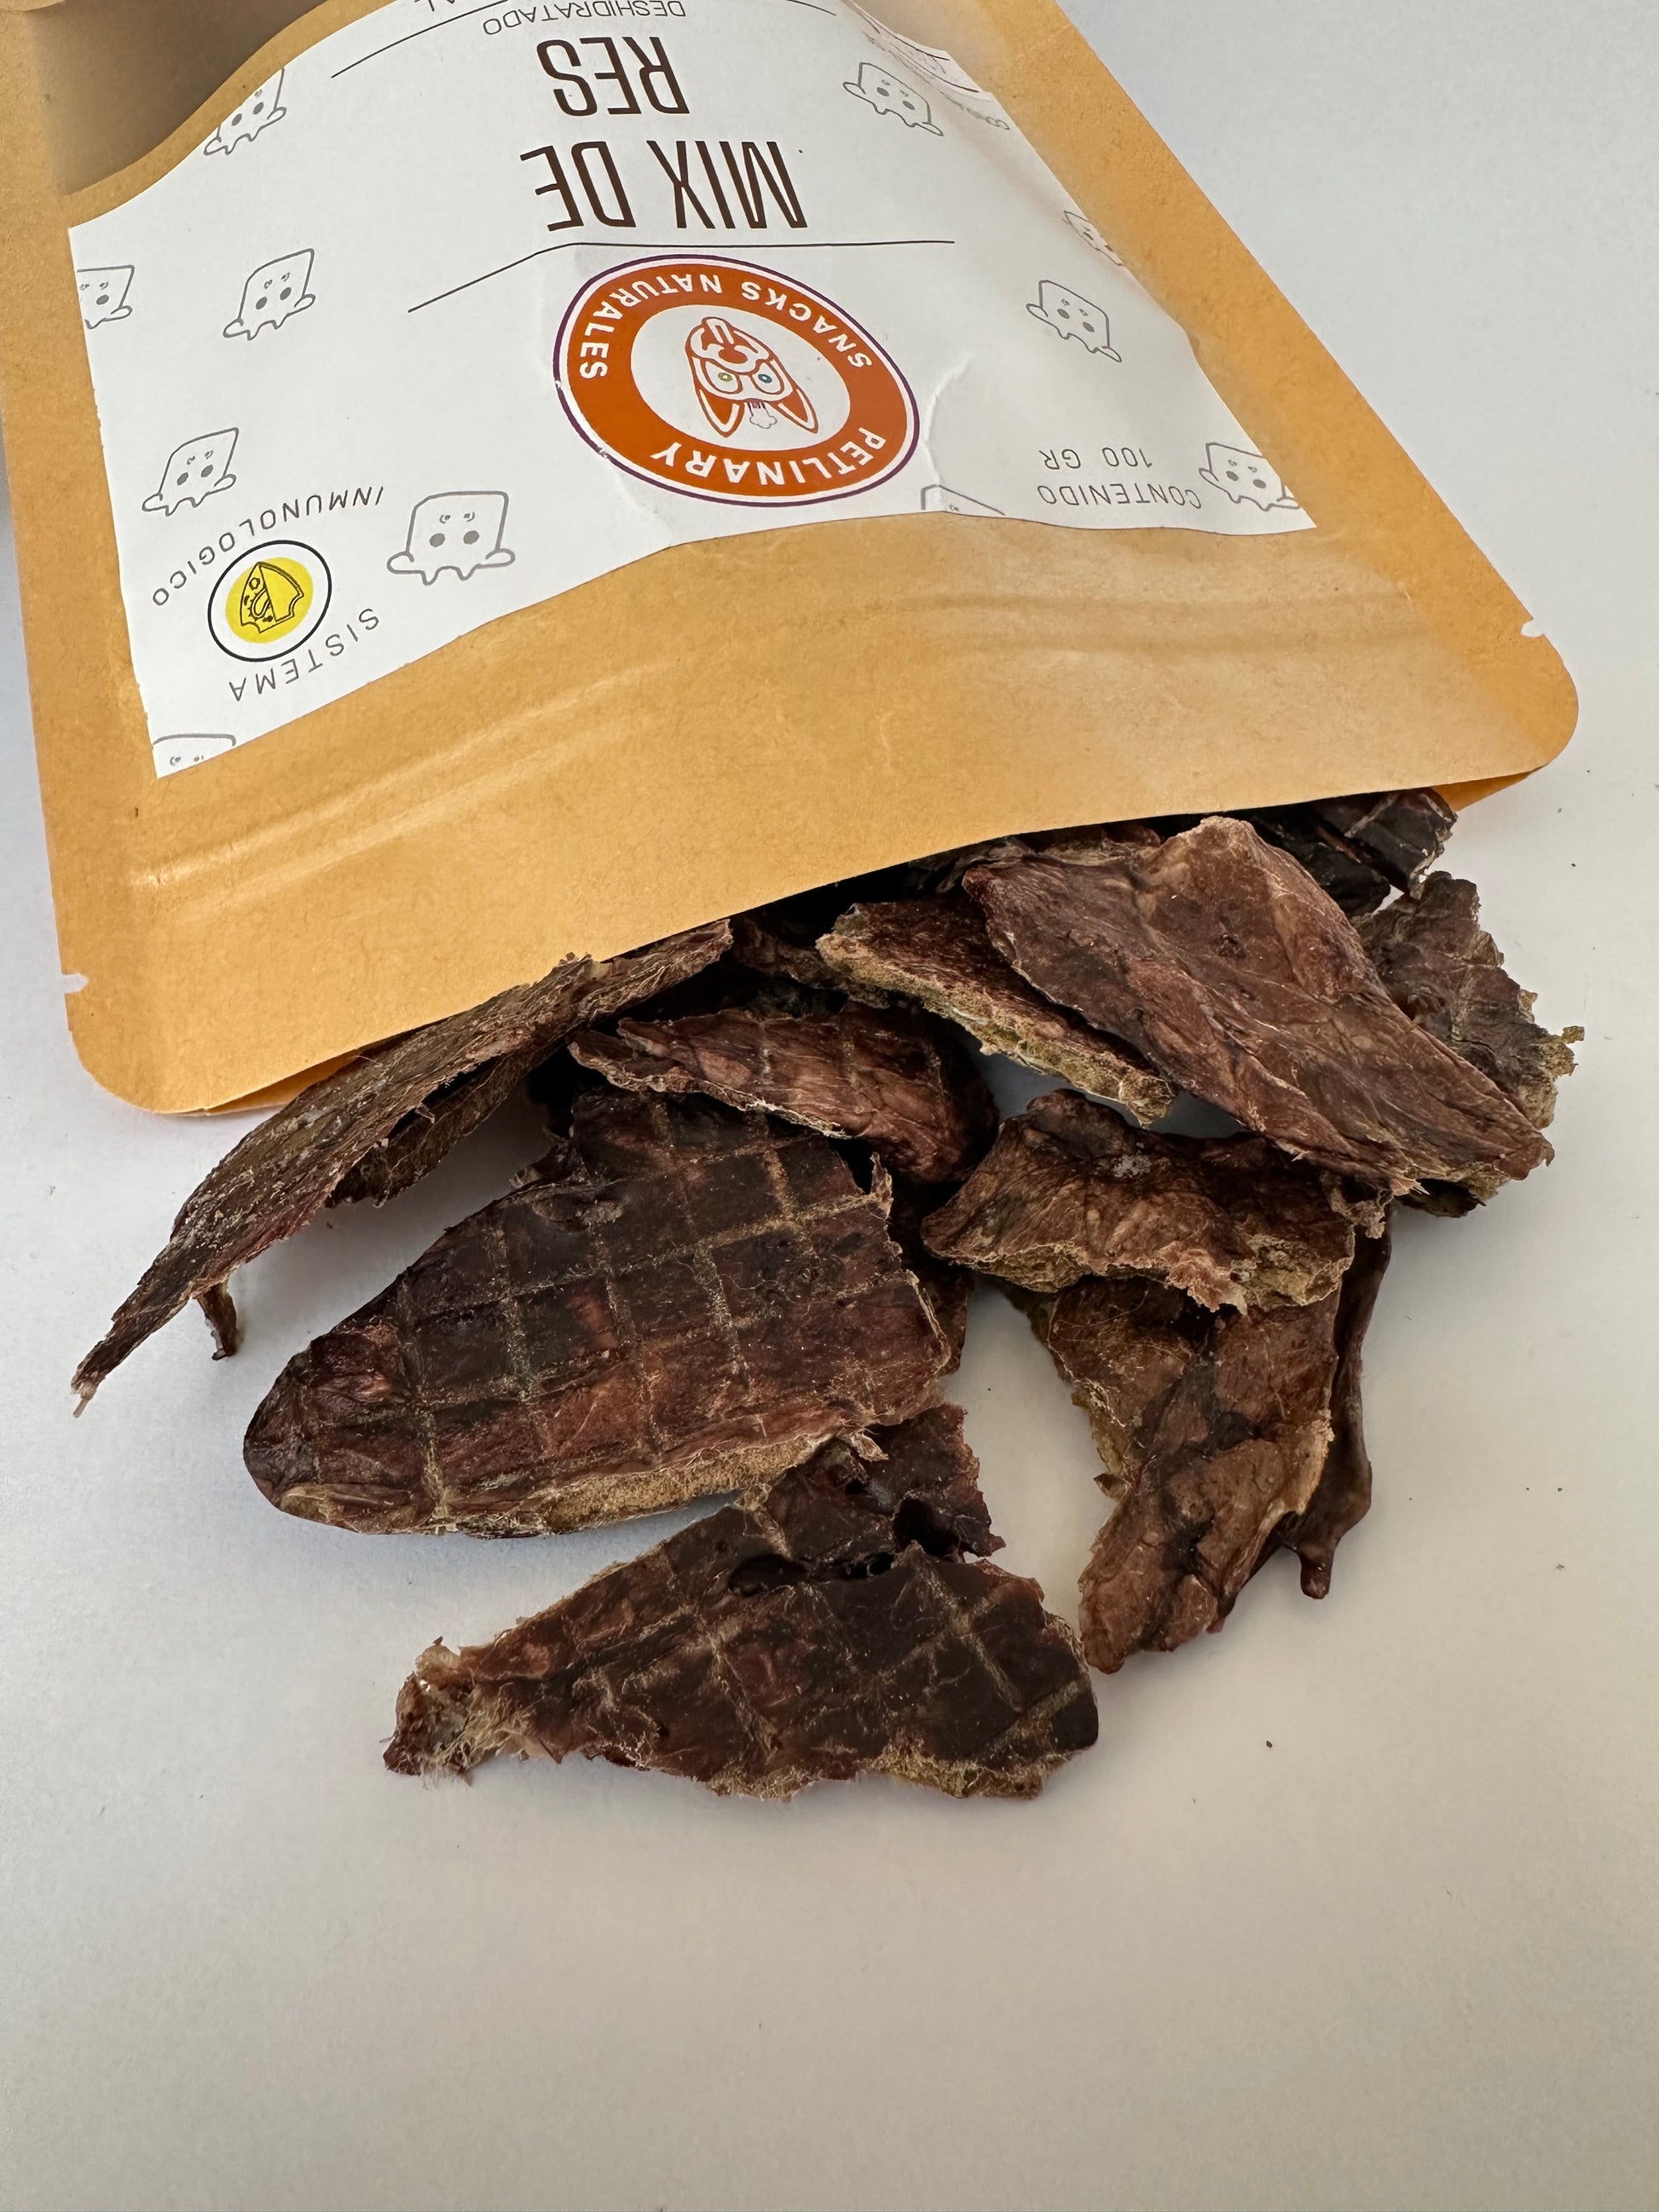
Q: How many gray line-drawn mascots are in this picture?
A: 11